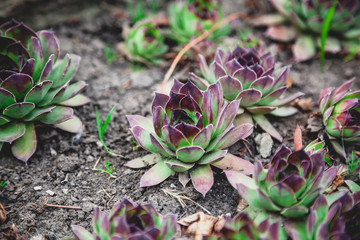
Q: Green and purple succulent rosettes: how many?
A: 11